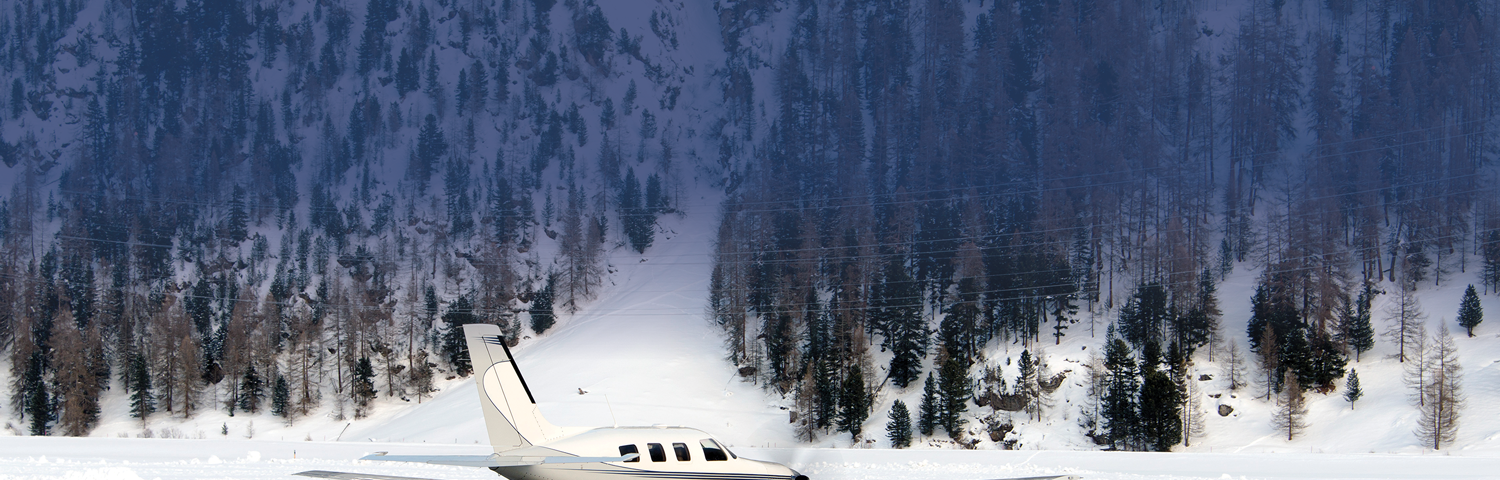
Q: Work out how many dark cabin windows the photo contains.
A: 4